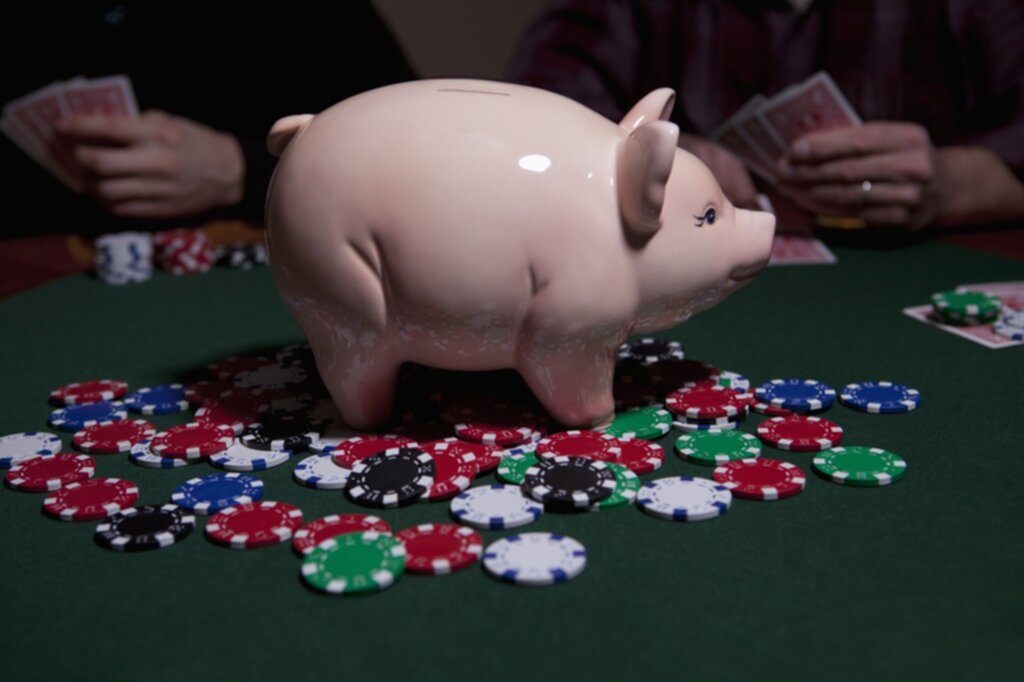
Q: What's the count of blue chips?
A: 5